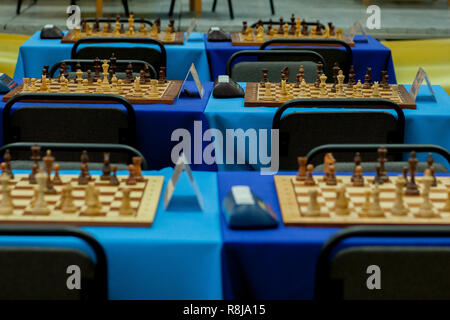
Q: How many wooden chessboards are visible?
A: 6